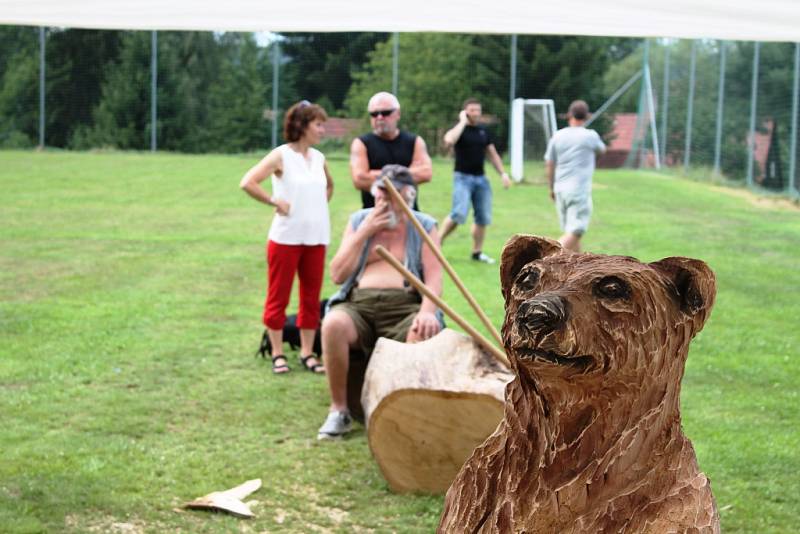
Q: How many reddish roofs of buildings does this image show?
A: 3